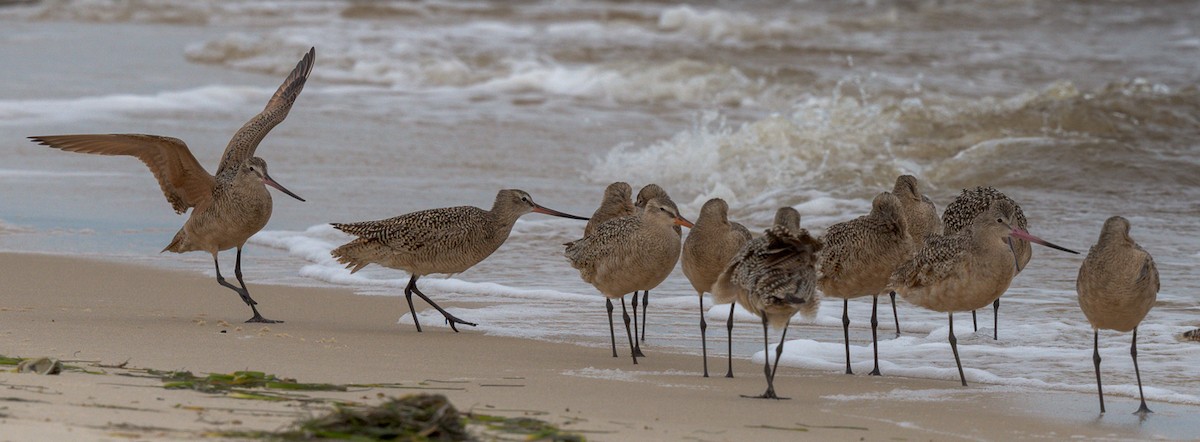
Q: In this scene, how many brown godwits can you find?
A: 12